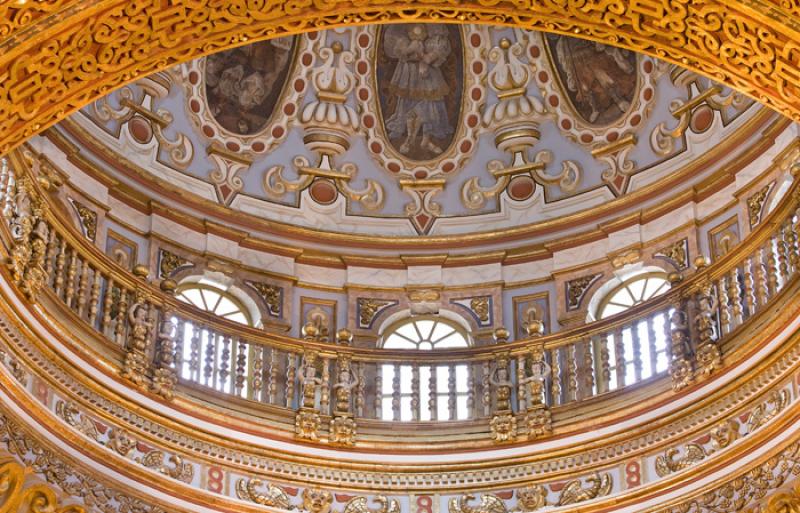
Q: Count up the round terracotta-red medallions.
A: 4